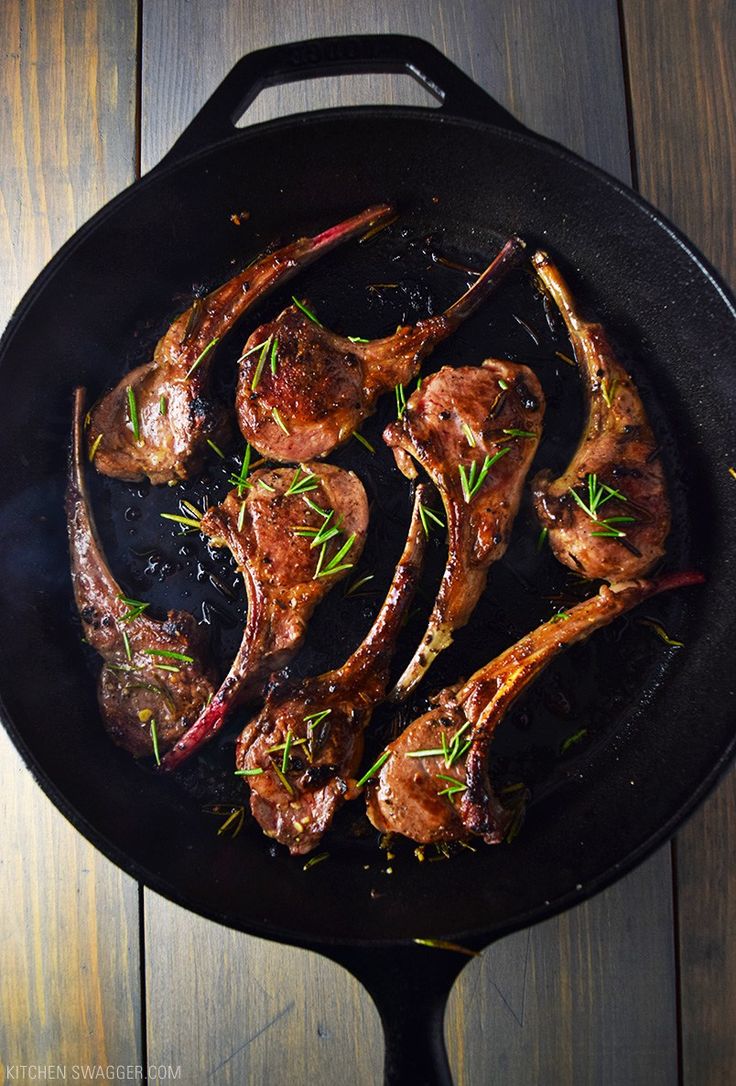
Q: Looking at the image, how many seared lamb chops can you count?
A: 8